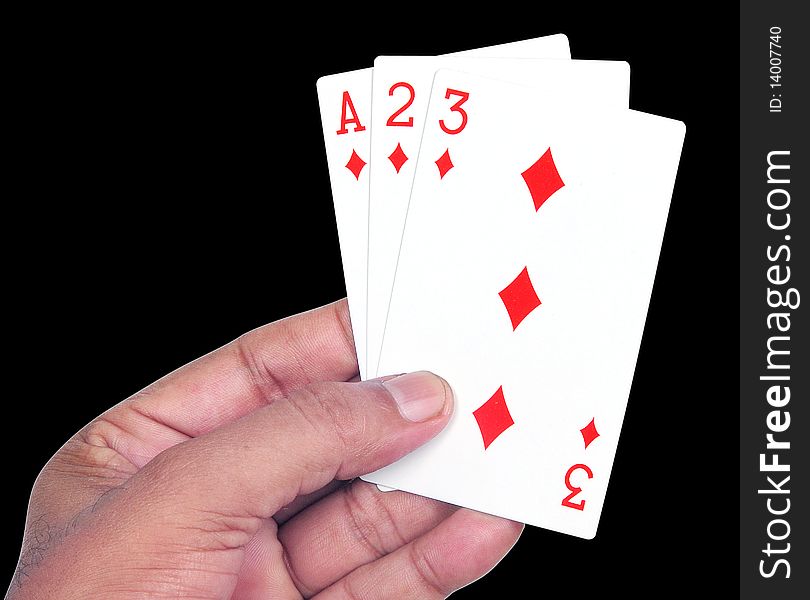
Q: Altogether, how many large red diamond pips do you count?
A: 3